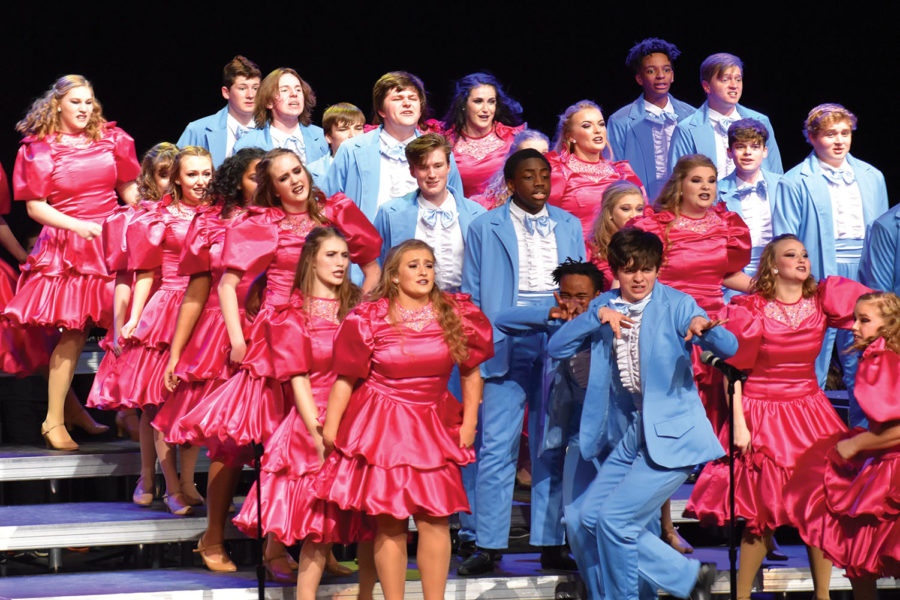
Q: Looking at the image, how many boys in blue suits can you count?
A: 13